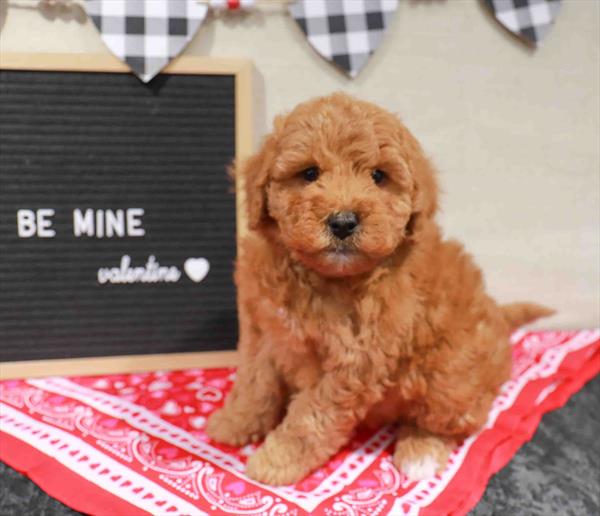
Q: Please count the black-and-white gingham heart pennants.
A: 3